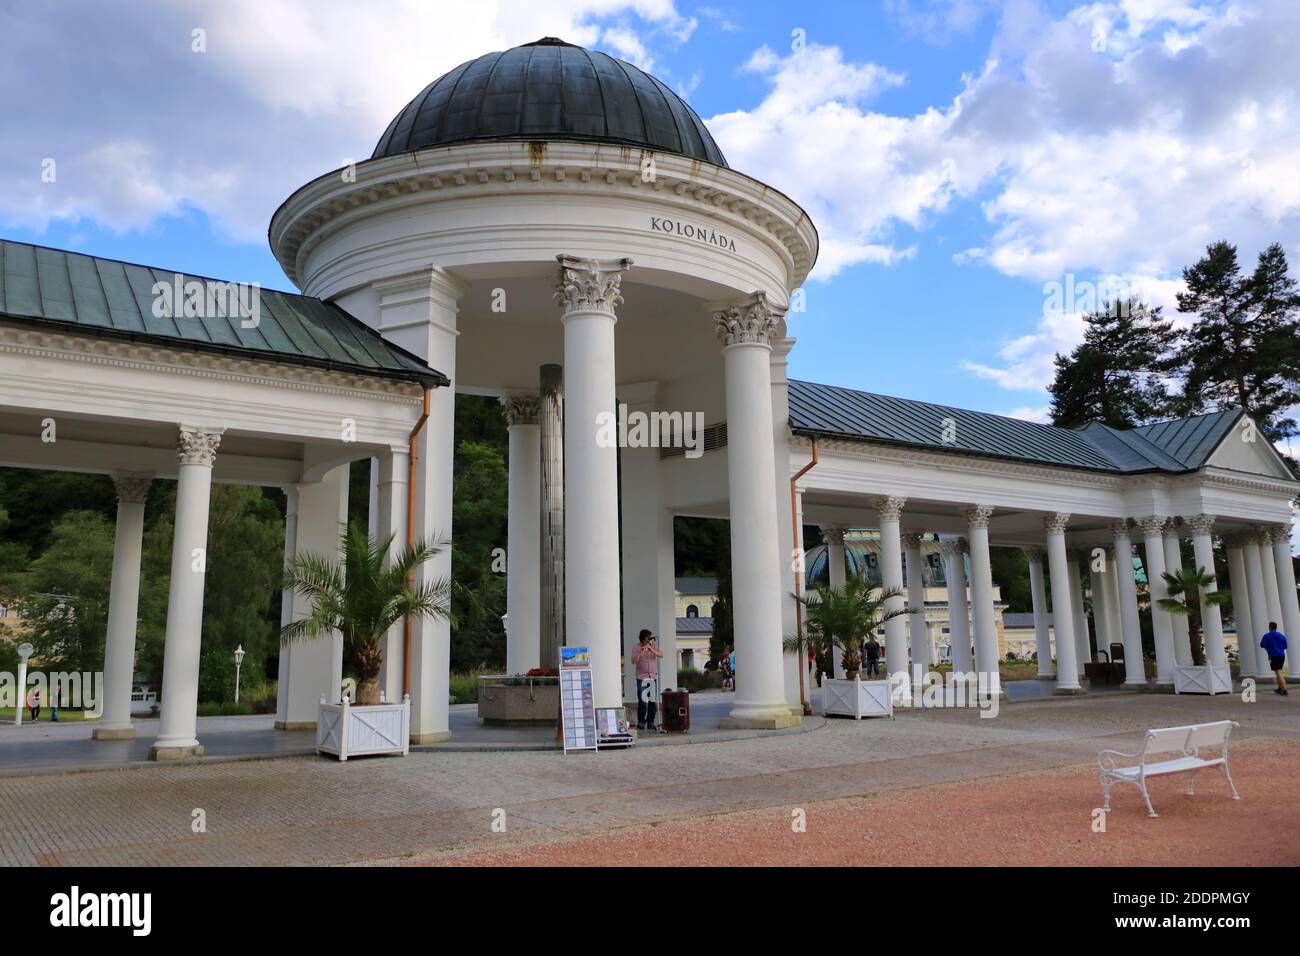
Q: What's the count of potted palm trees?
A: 3